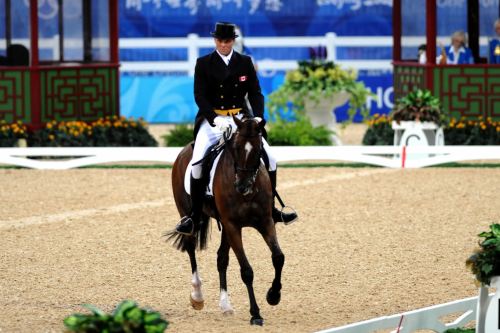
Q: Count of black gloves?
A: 0